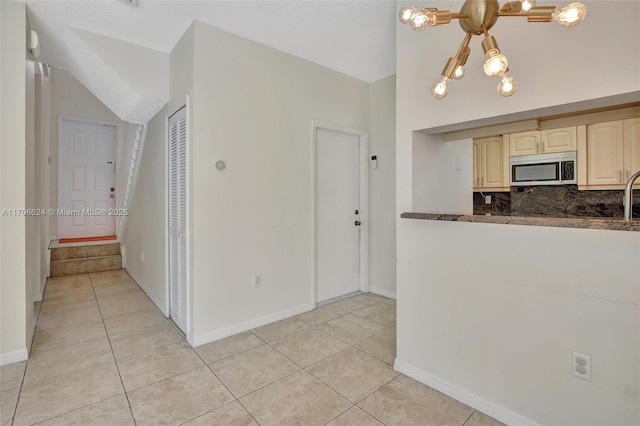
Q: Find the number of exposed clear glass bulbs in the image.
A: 8